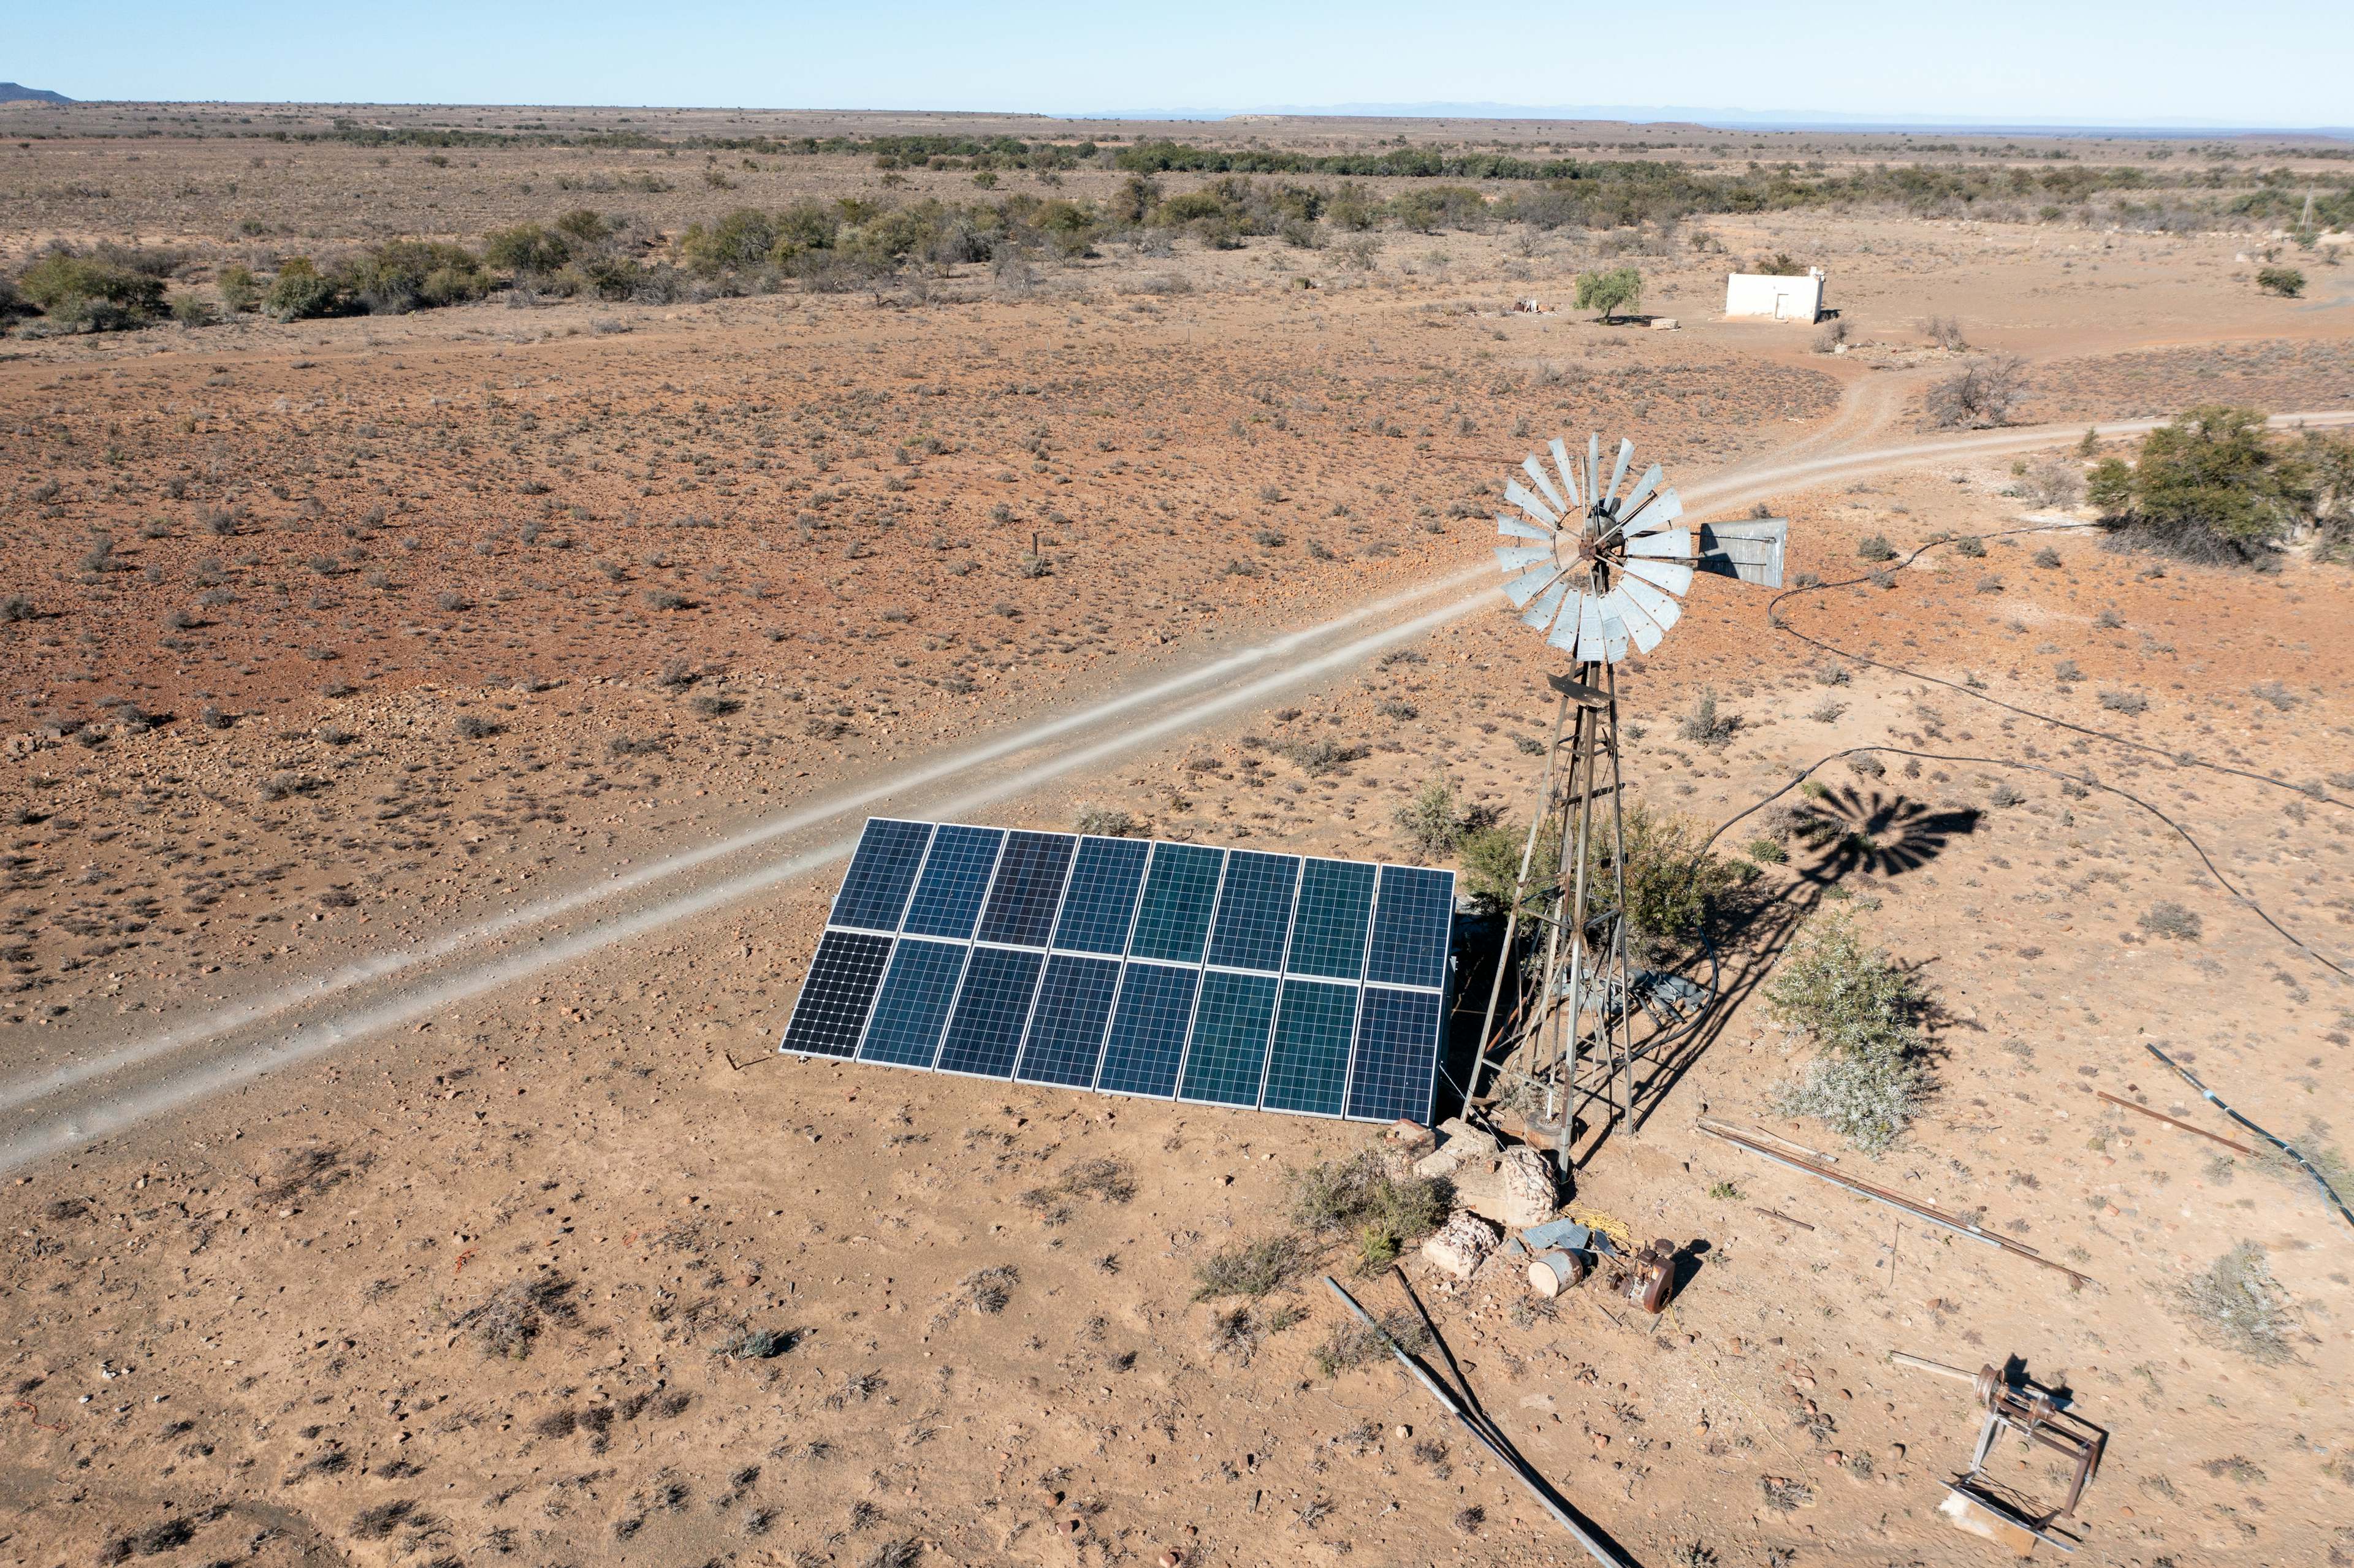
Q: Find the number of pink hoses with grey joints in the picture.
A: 0